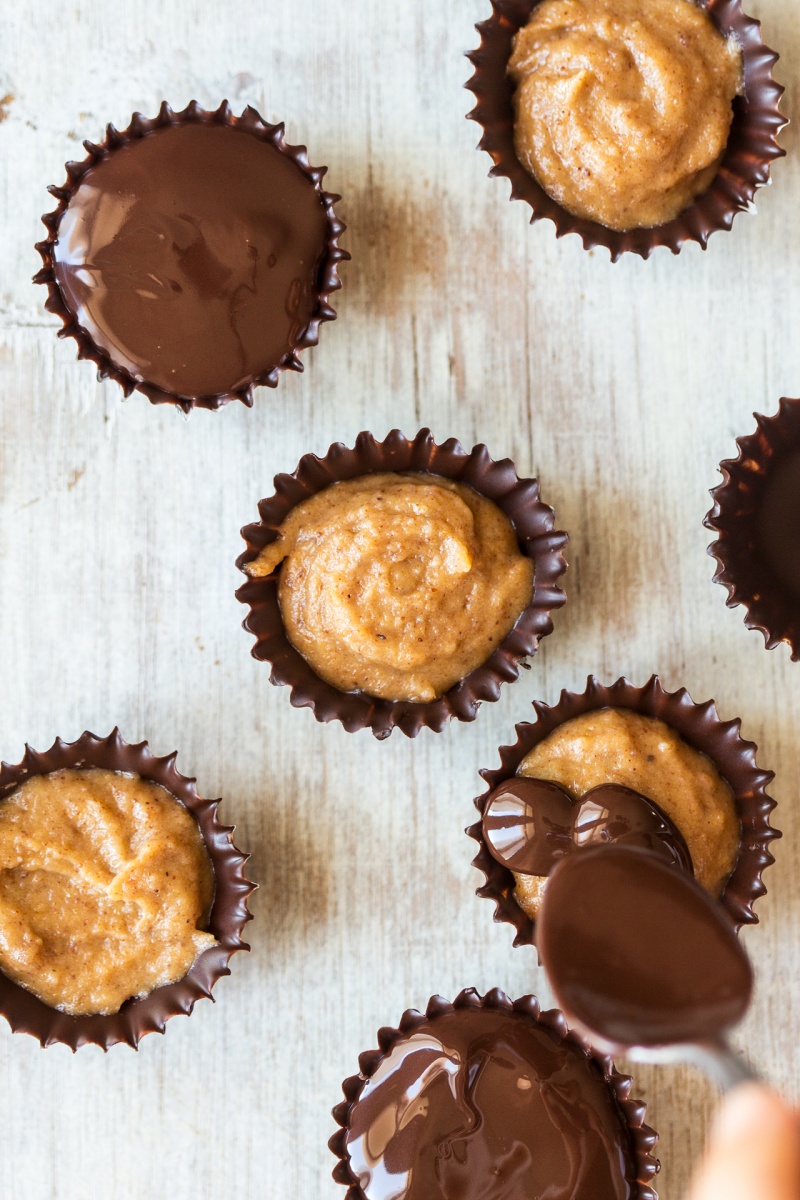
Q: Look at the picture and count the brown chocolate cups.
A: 7